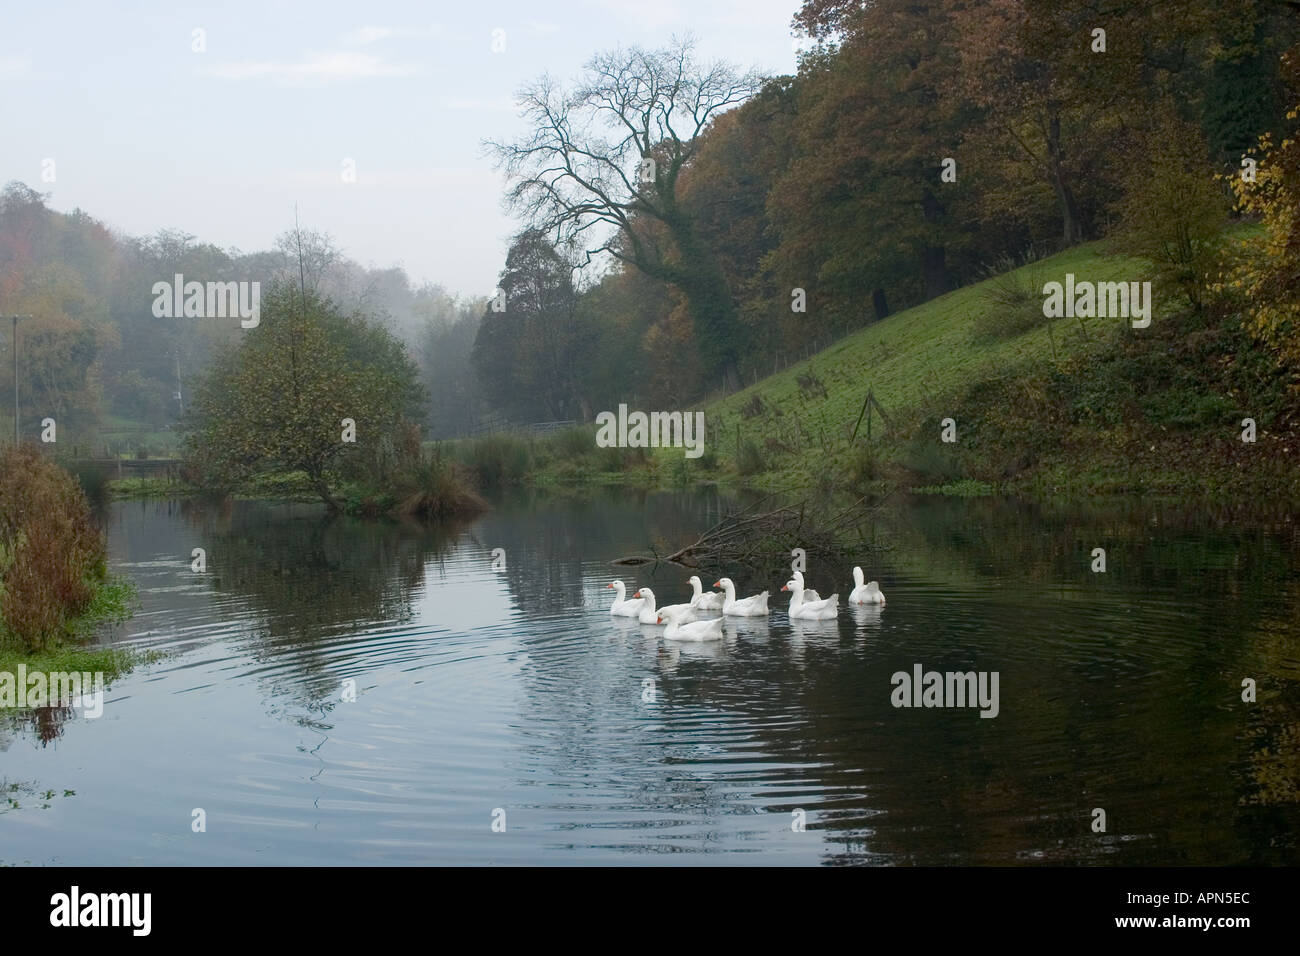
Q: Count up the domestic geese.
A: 8